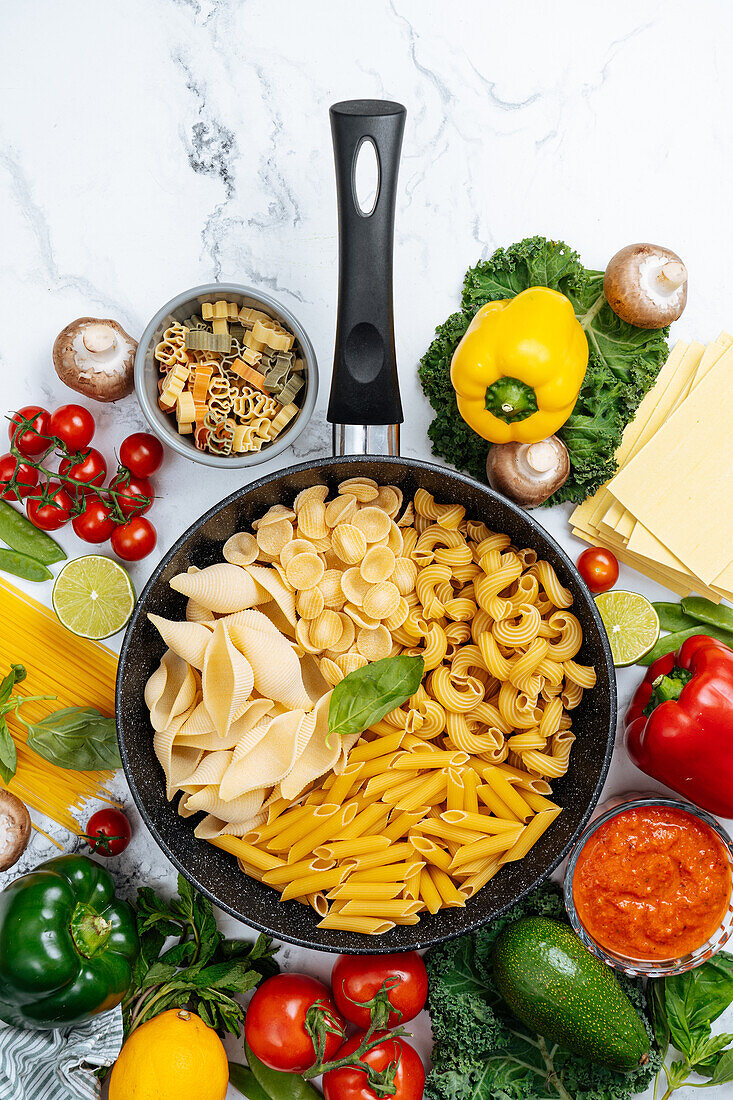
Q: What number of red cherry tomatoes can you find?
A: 11